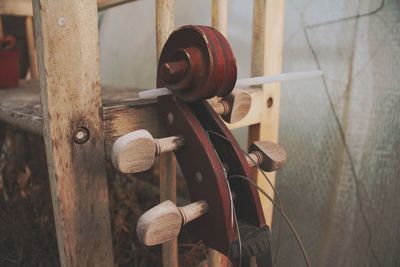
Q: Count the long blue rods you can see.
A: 1